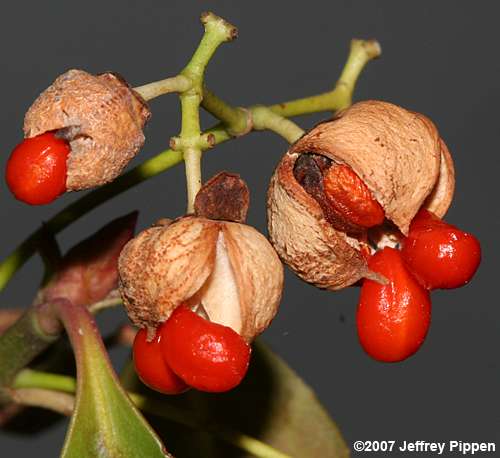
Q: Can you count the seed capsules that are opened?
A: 3